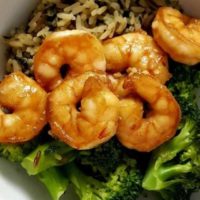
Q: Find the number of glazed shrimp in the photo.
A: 6